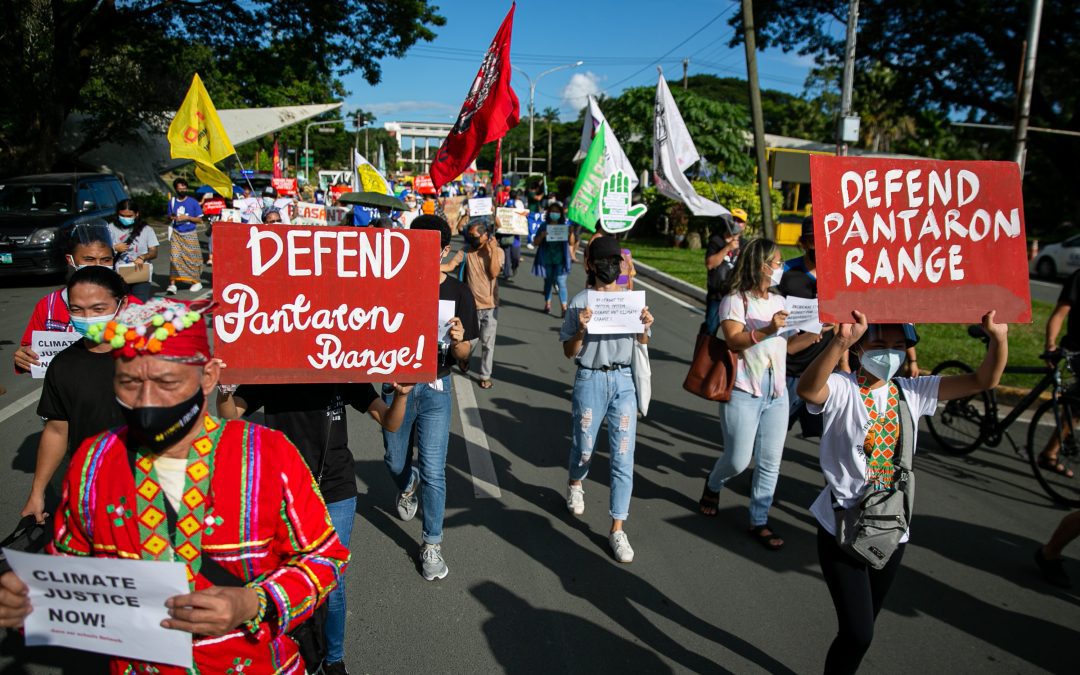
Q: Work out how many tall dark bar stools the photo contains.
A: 0